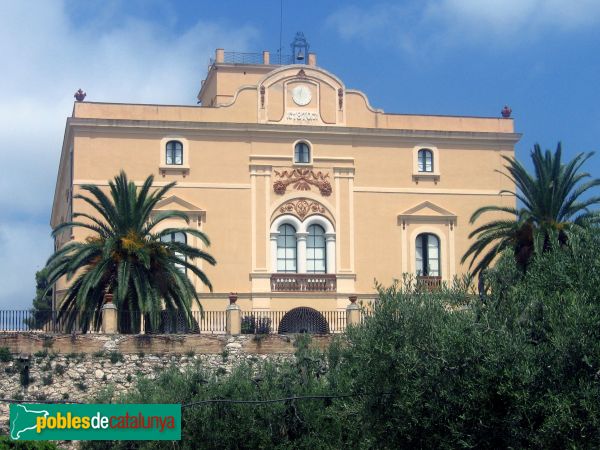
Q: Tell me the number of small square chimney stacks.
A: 3